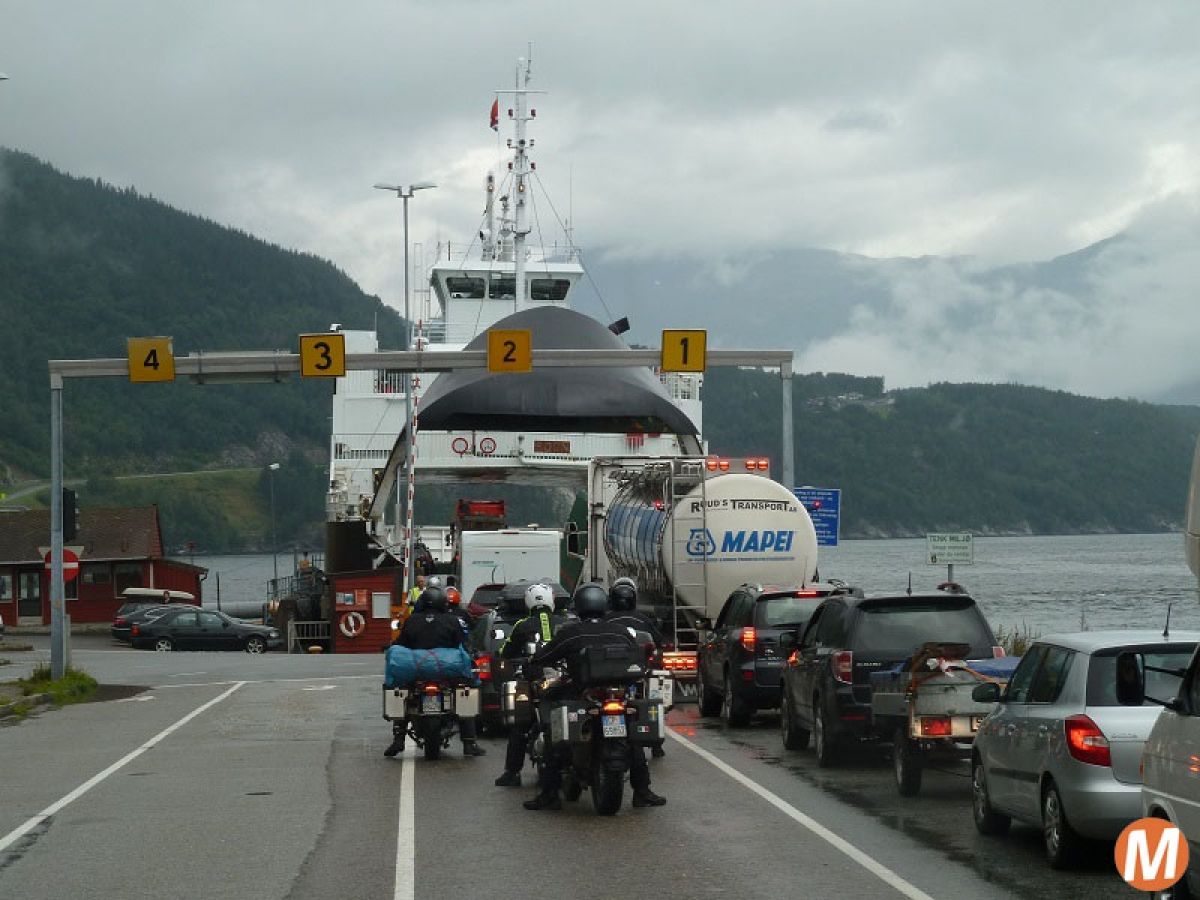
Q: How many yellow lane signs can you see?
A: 4